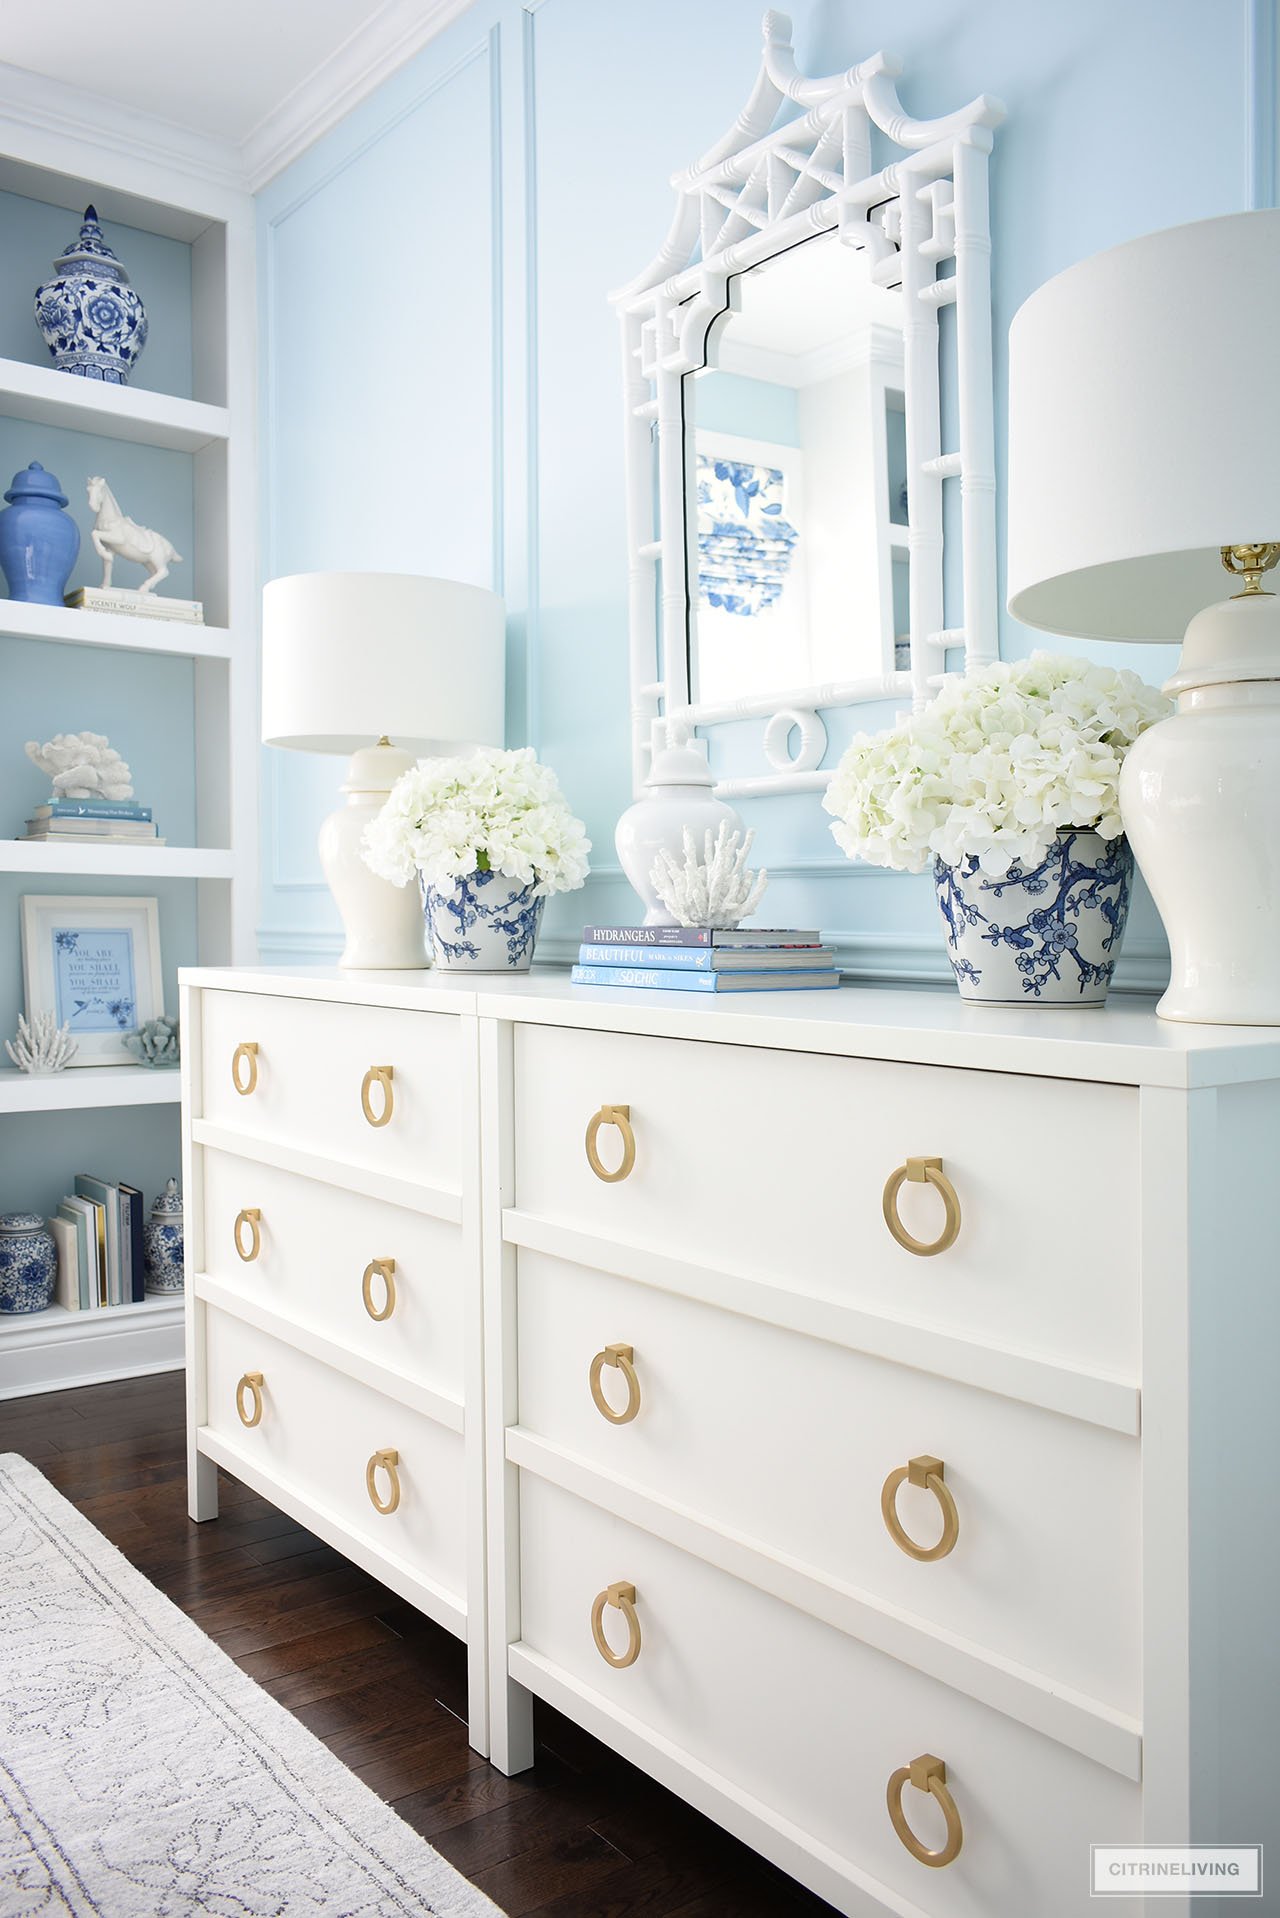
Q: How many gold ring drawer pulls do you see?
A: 12